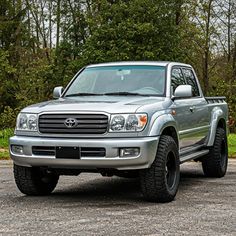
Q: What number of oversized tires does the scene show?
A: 3